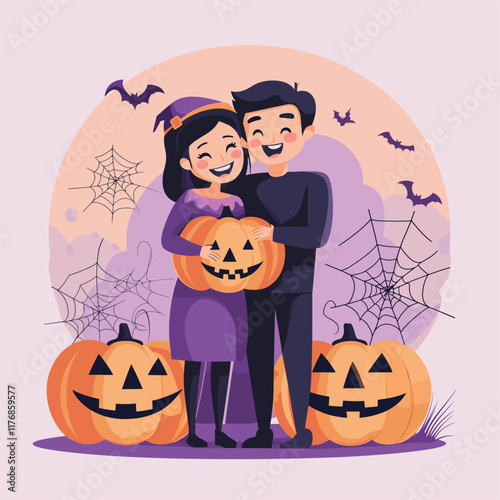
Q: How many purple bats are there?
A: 4